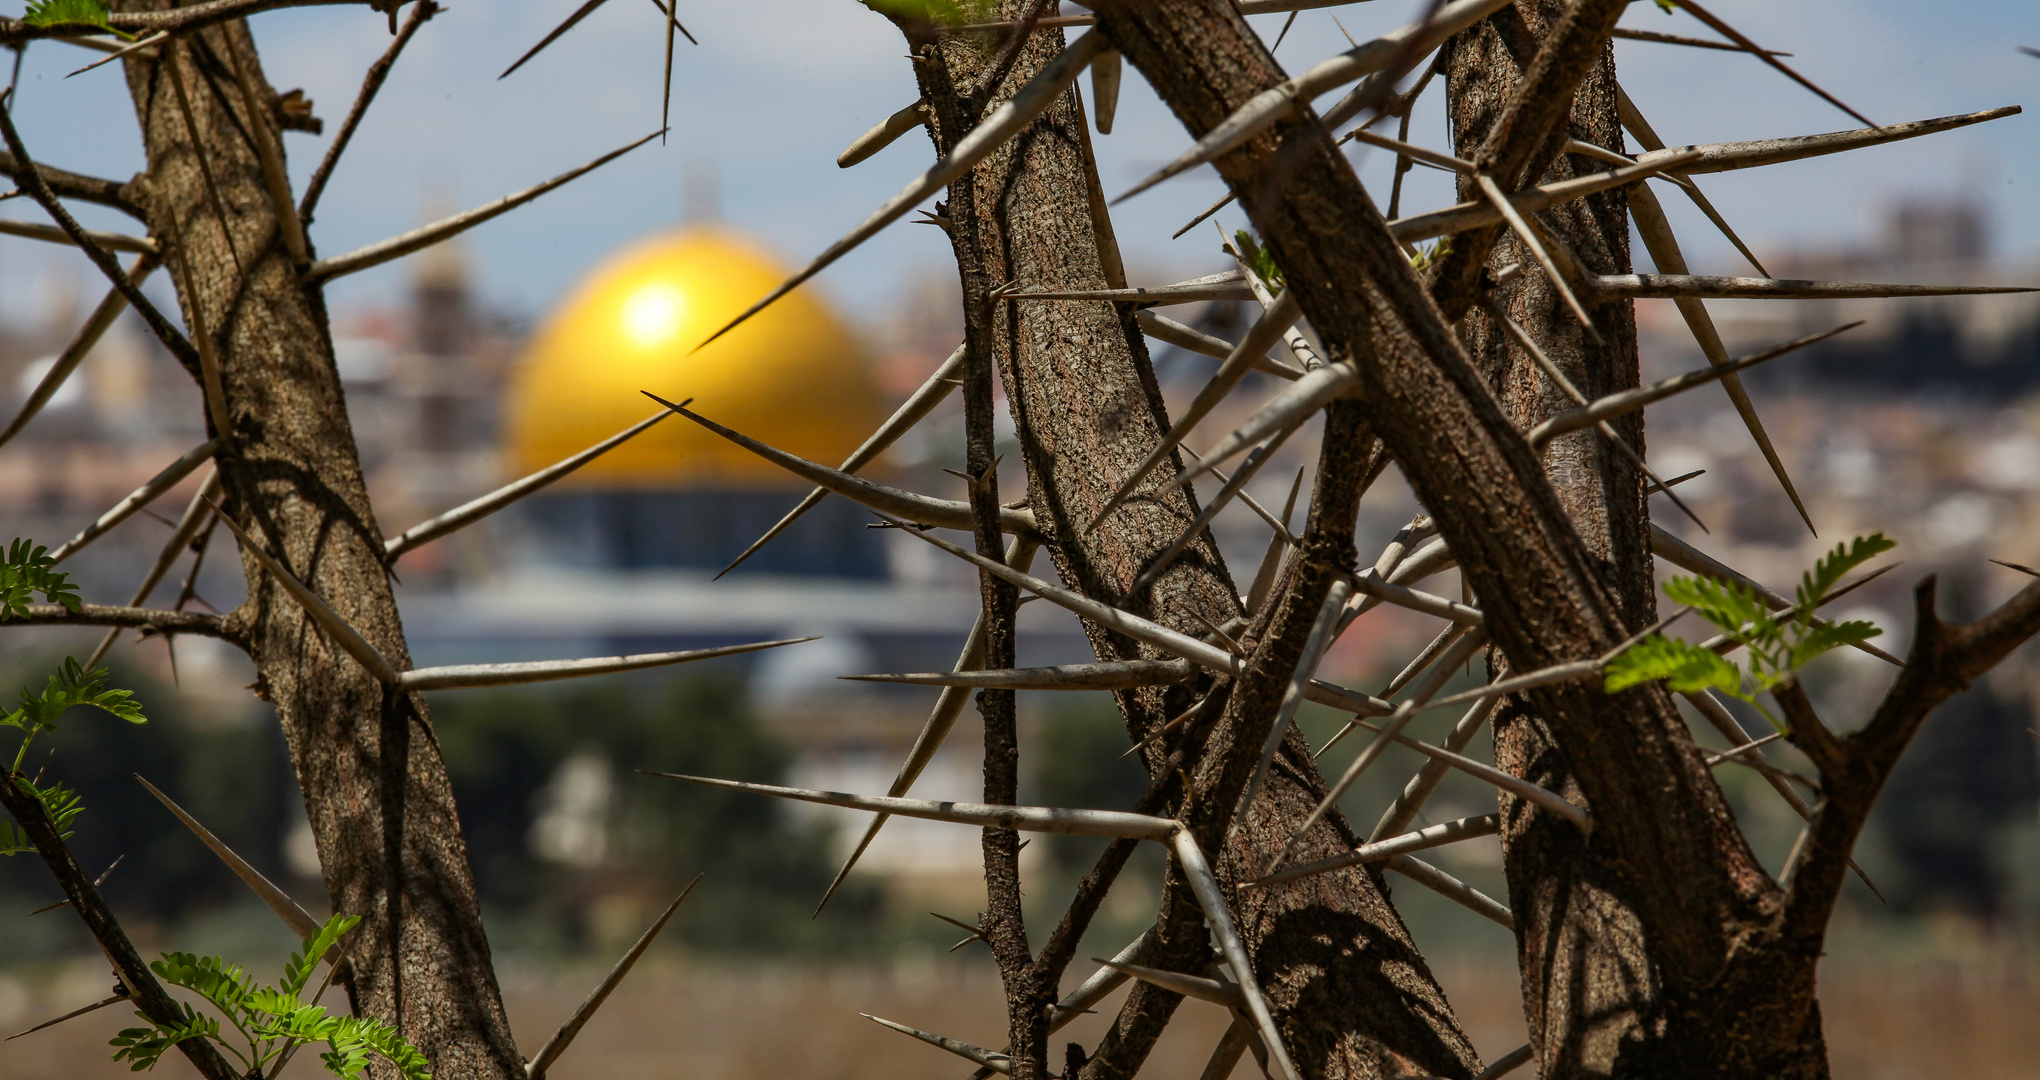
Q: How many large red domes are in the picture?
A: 0